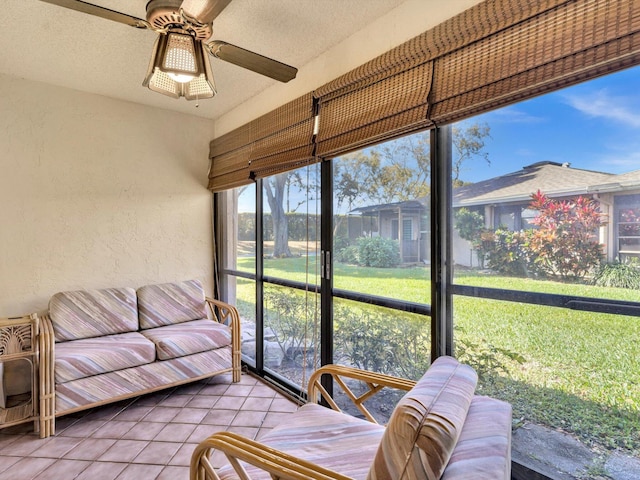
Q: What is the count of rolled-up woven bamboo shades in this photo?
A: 4